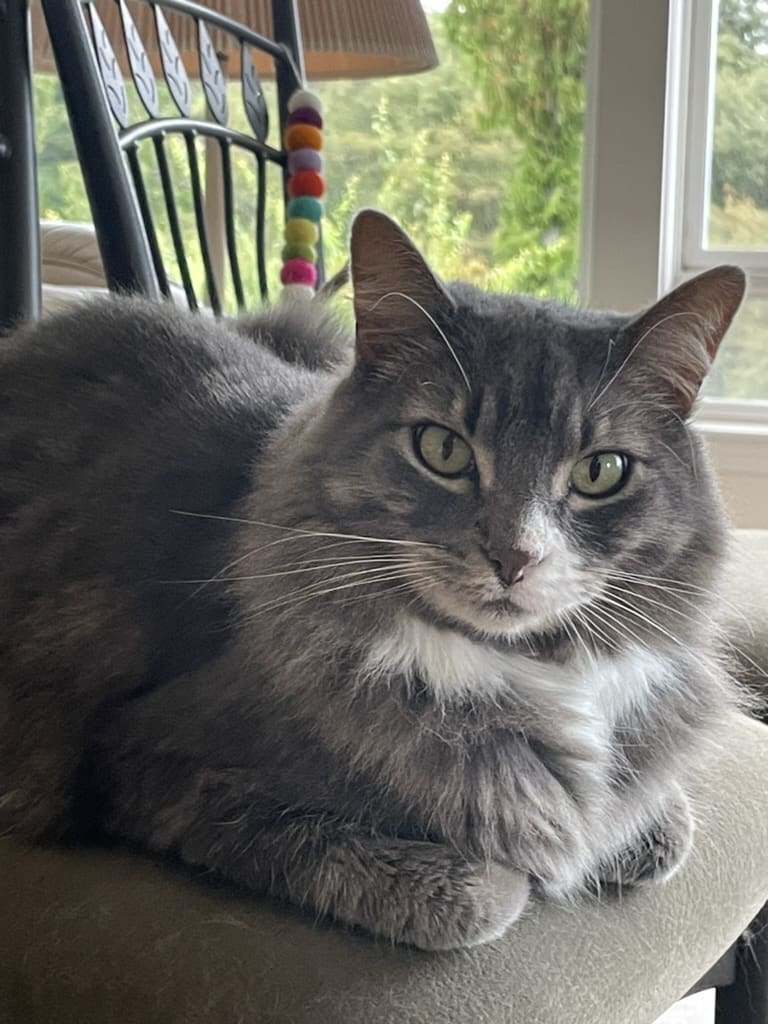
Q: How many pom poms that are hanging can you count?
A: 10